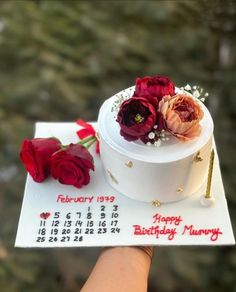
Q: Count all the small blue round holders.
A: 0